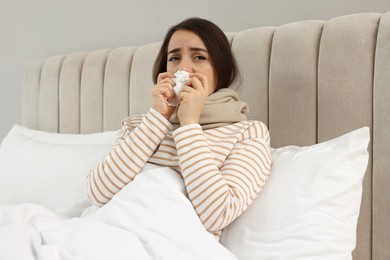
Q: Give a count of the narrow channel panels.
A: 11